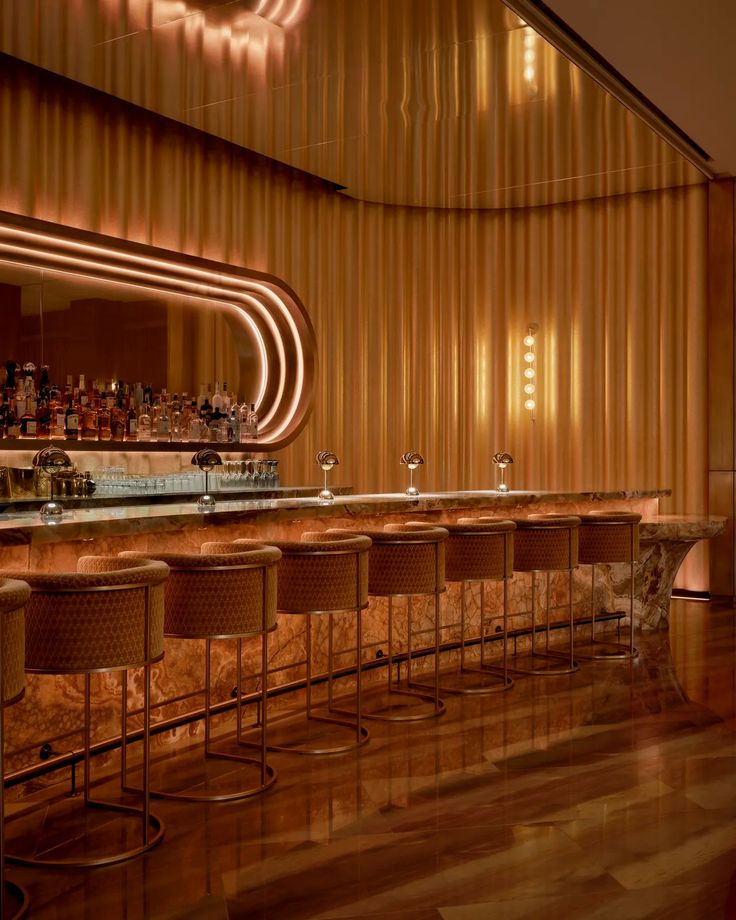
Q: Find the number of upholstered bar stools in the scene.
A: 8